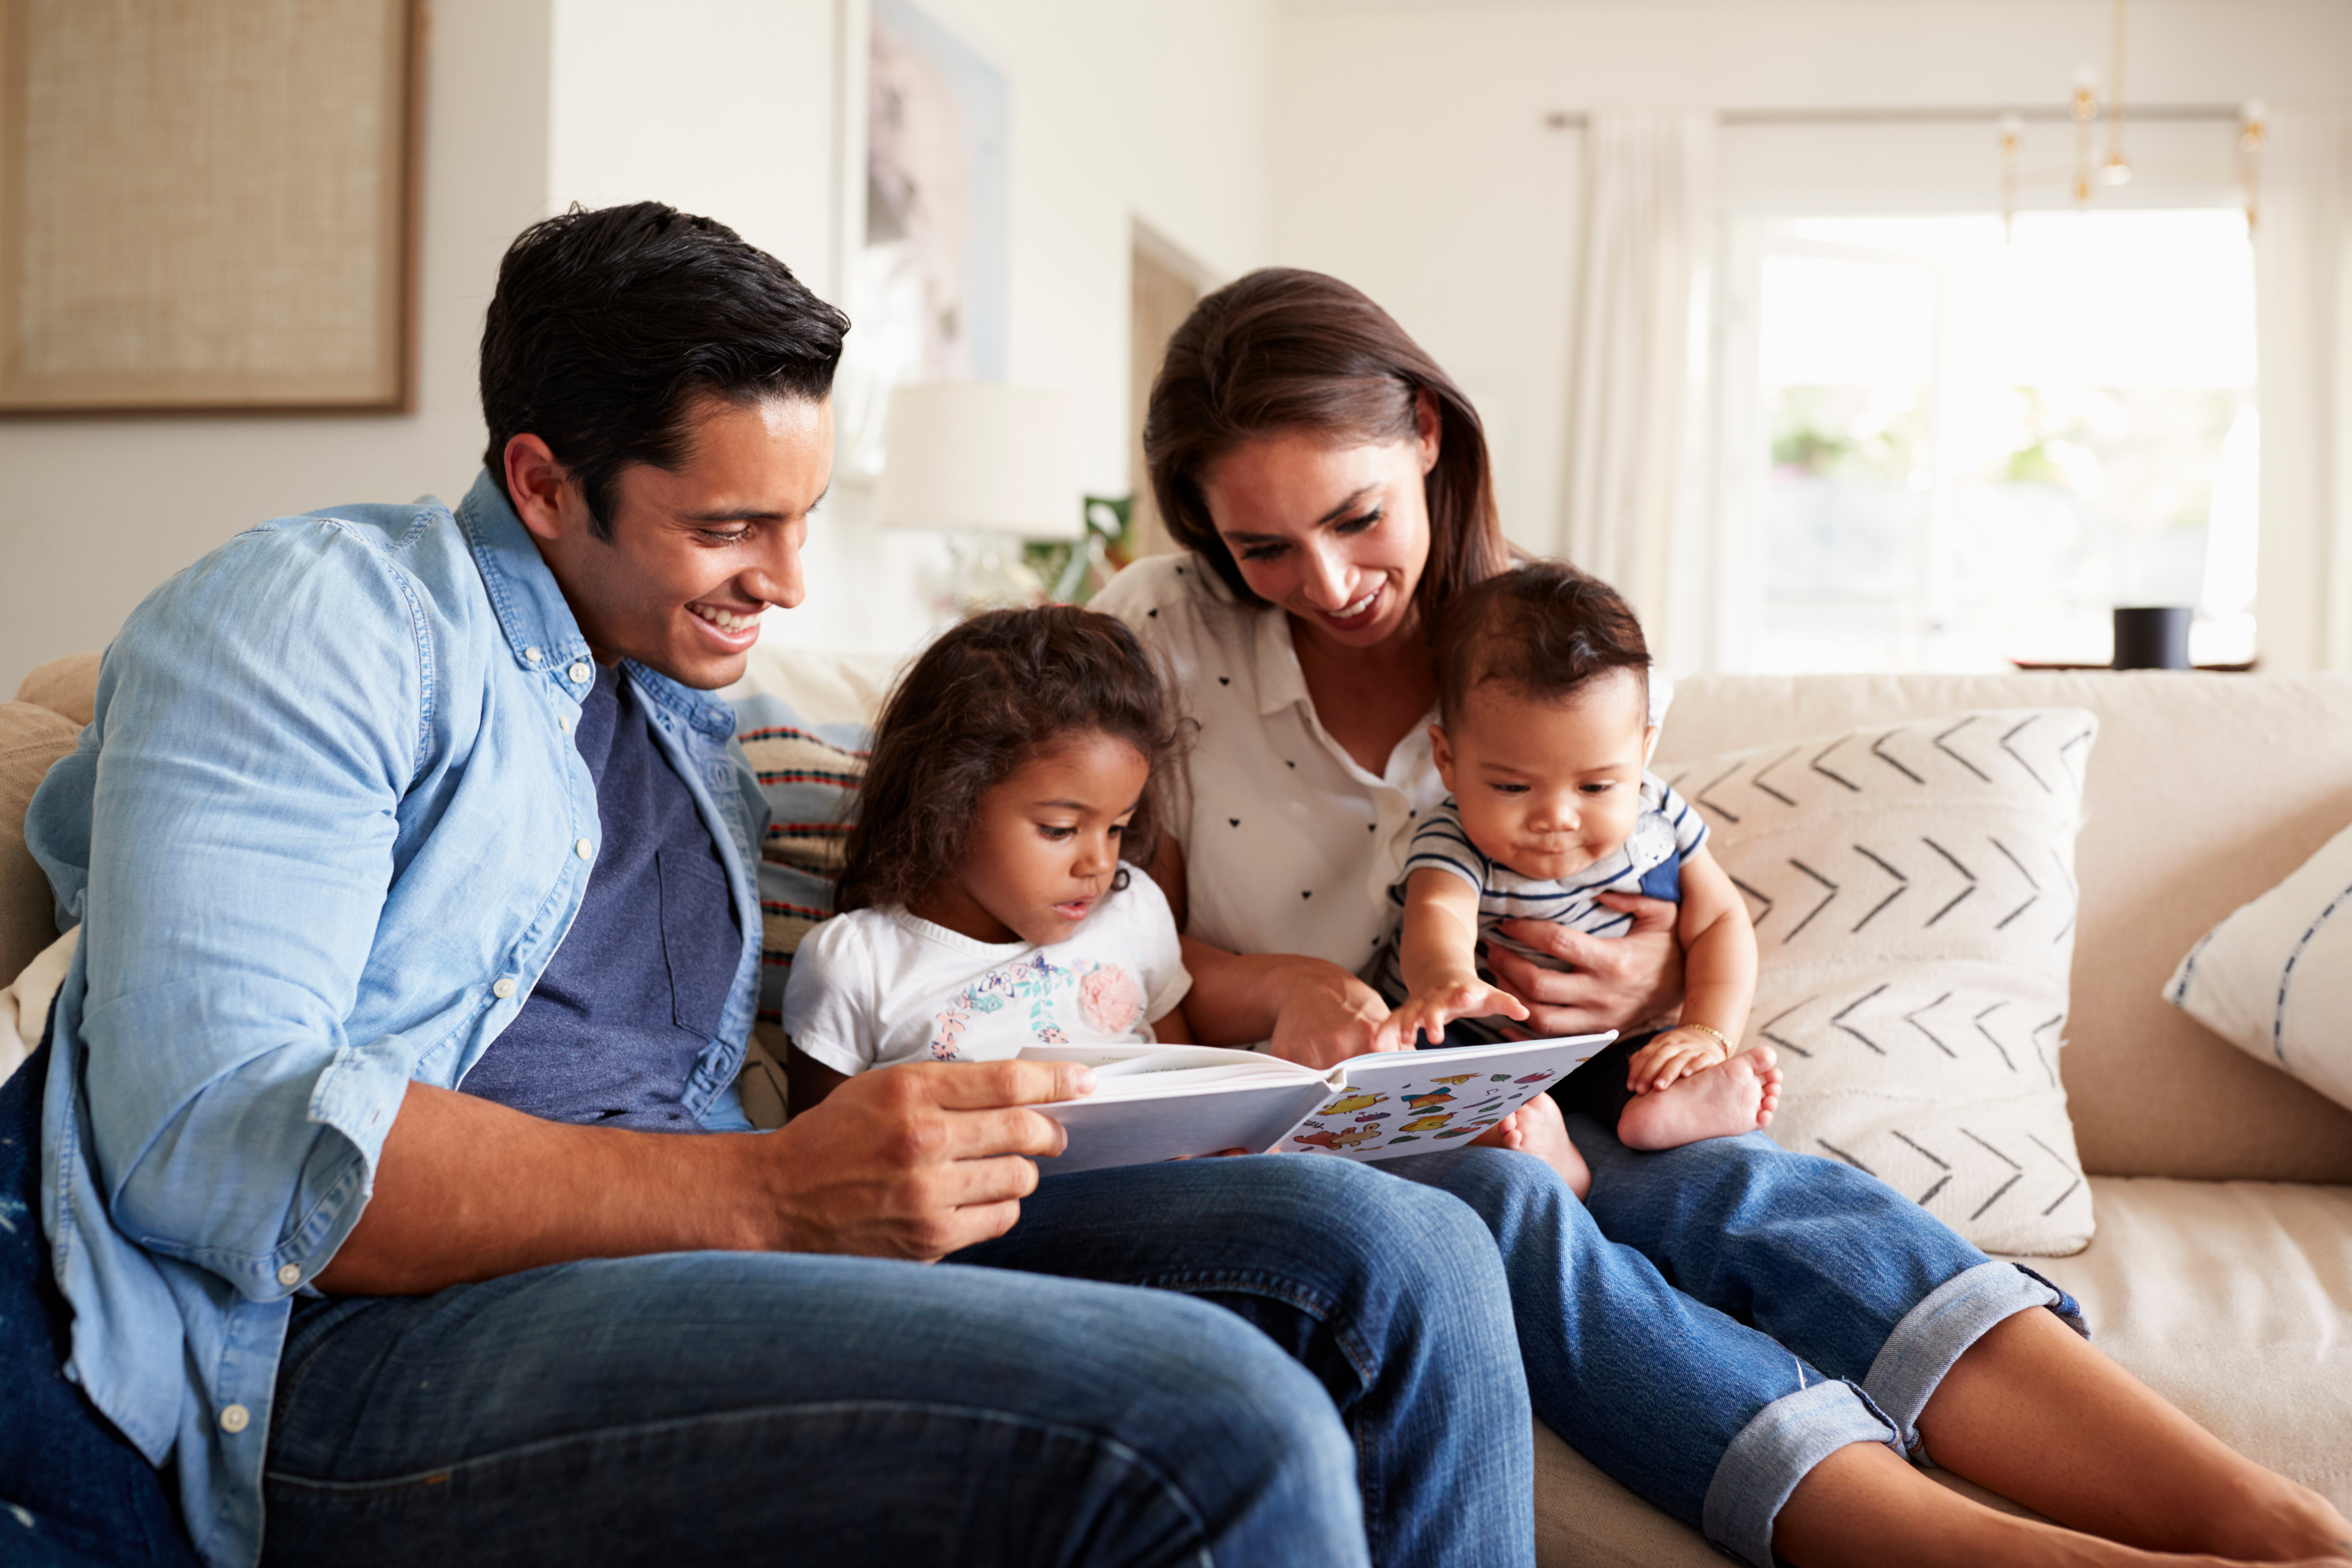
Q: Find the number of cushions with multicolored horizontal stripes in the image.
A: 1